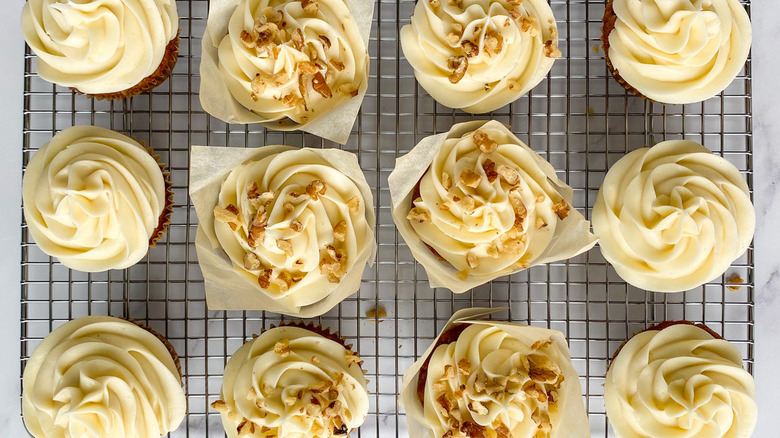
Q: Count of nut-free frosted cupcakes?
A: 6